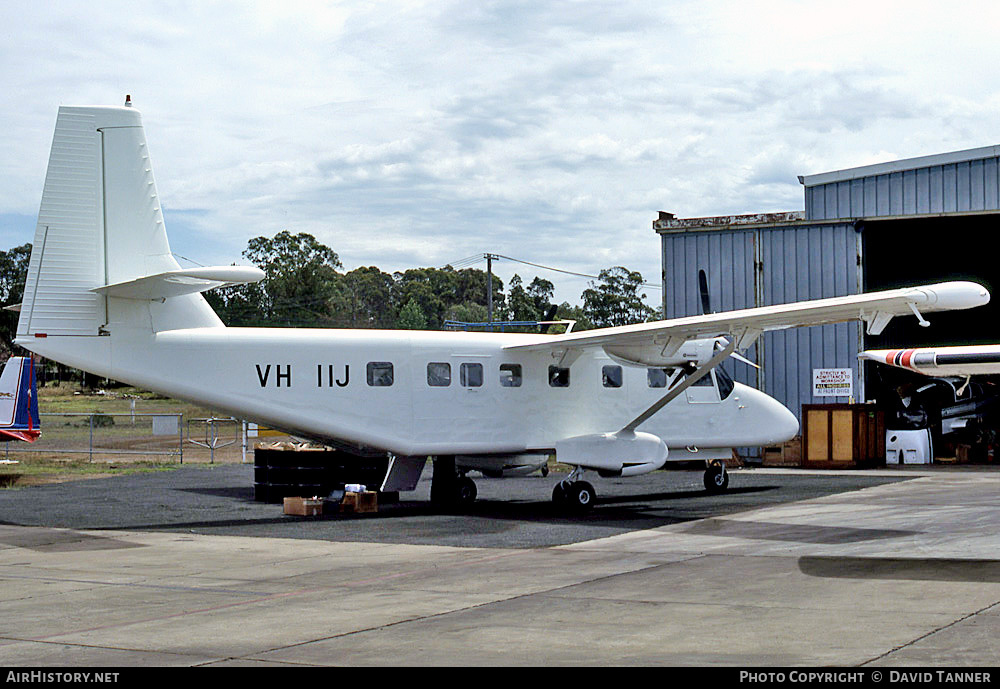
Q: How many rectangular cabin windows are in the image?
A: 7